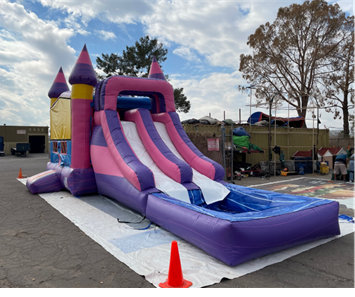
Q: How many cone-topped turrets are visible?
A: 3